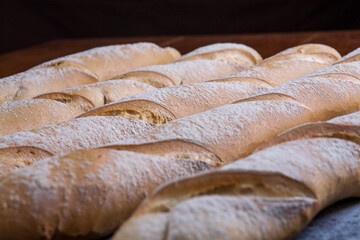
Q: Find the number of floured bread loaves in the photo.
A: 5